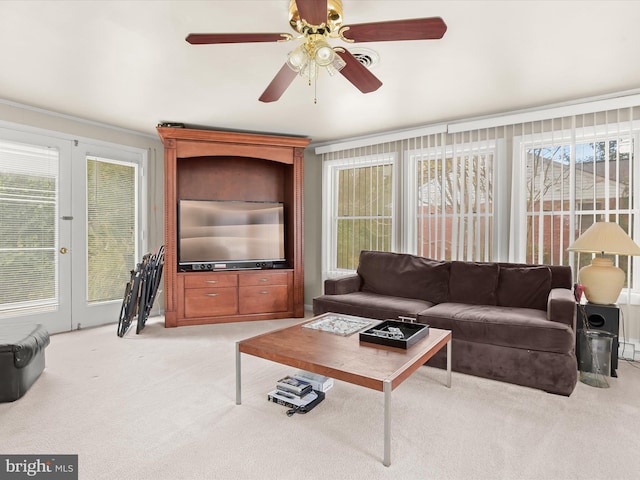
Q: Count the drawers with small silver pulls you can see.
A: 4